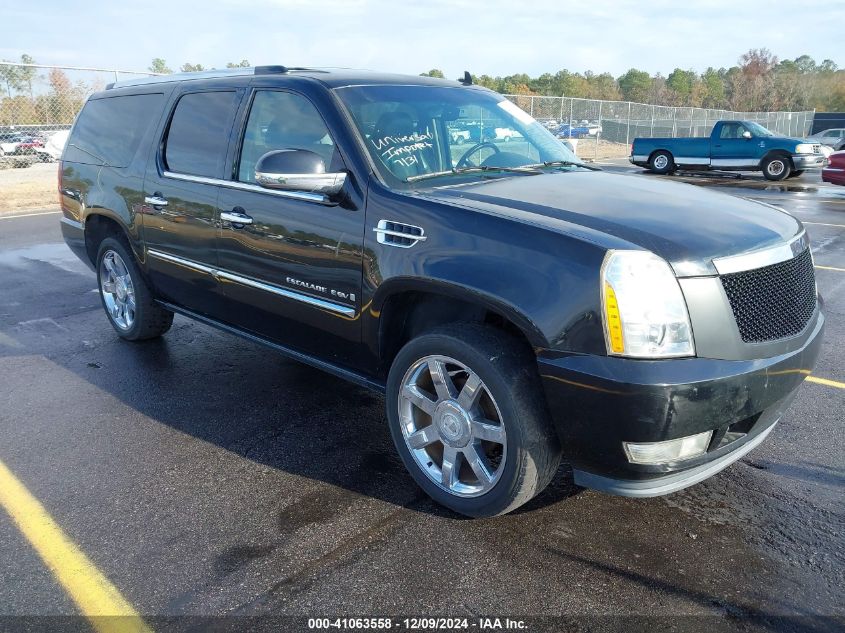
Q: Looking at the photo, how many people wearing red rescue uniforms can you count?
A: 0